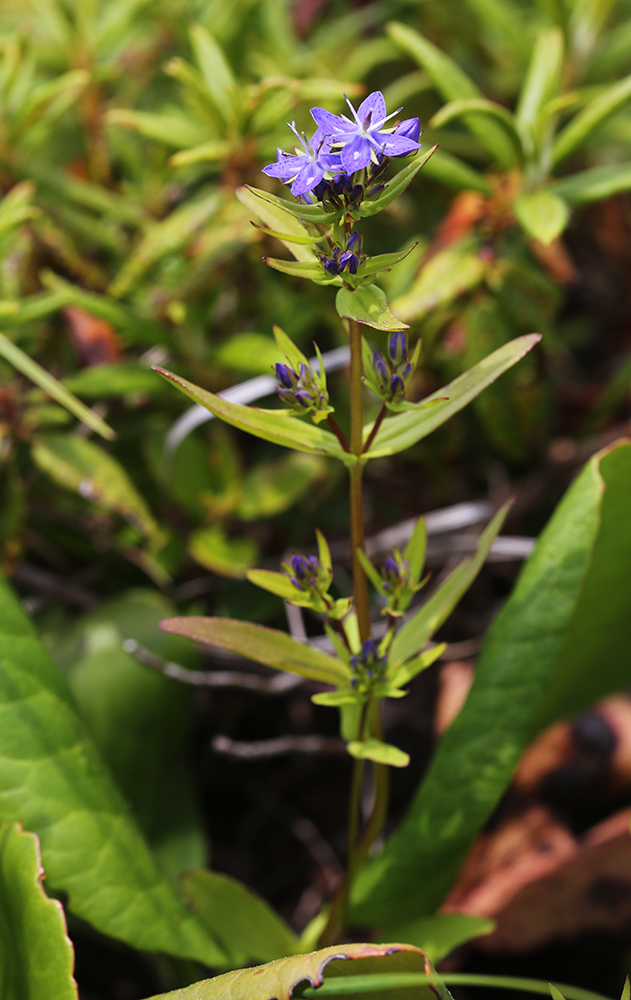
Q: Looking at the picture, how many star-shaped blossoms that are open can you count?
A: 2